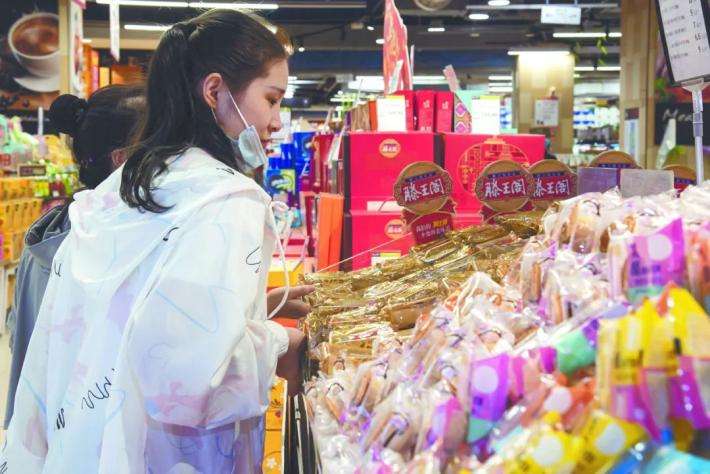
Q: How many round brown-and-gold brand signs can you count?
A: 5